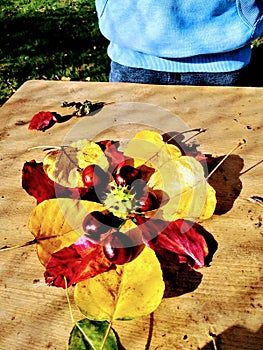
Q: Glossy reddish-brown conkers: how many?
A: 5